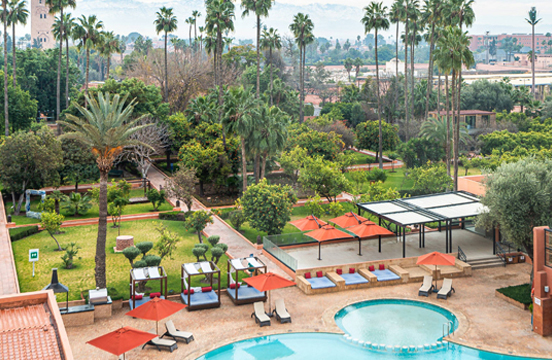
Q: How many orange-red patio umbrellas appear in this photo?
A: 8